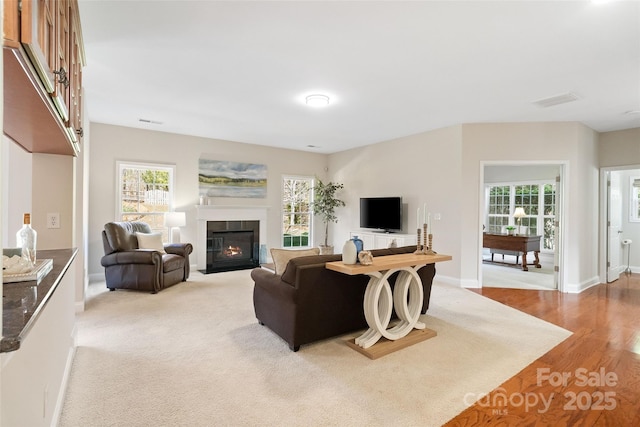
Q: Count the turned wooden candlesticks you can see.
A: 3